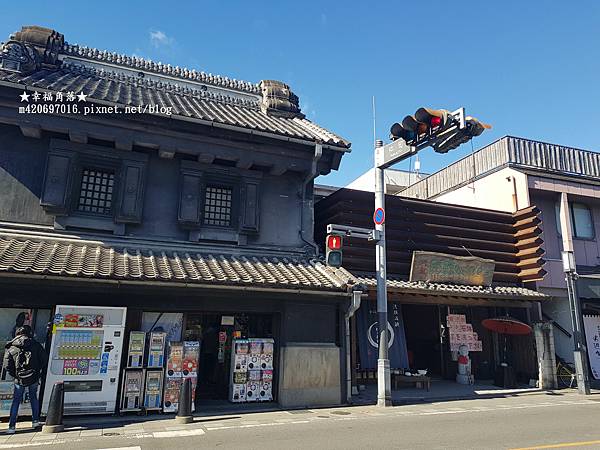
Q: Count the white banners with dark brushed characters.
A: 1